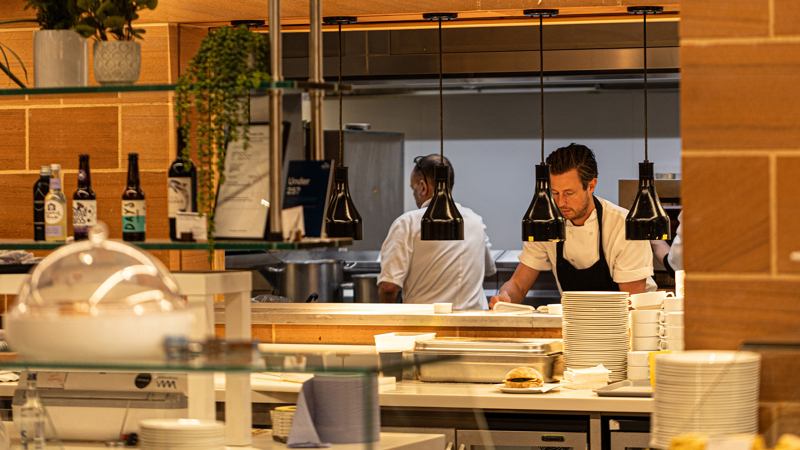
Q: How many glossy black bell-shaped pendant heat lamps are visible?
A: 4